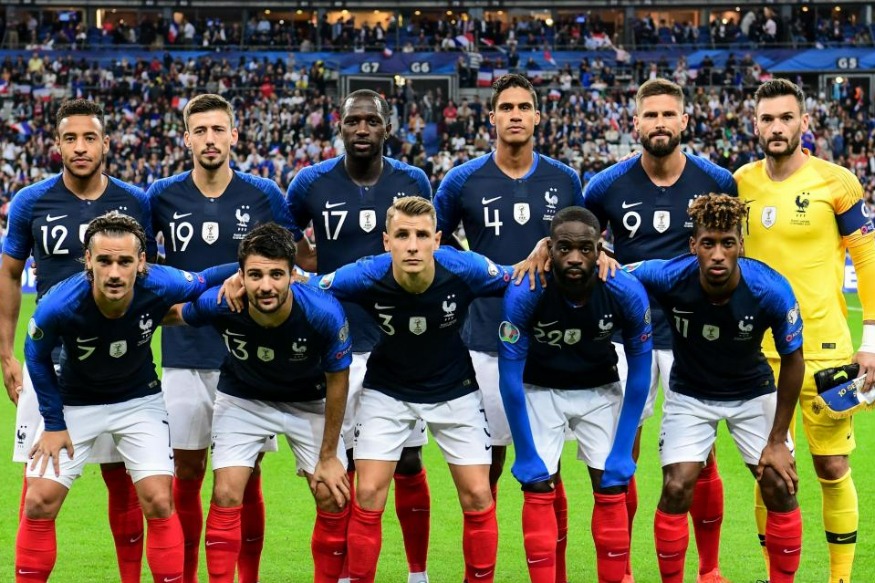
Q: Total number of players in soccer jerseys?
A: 11